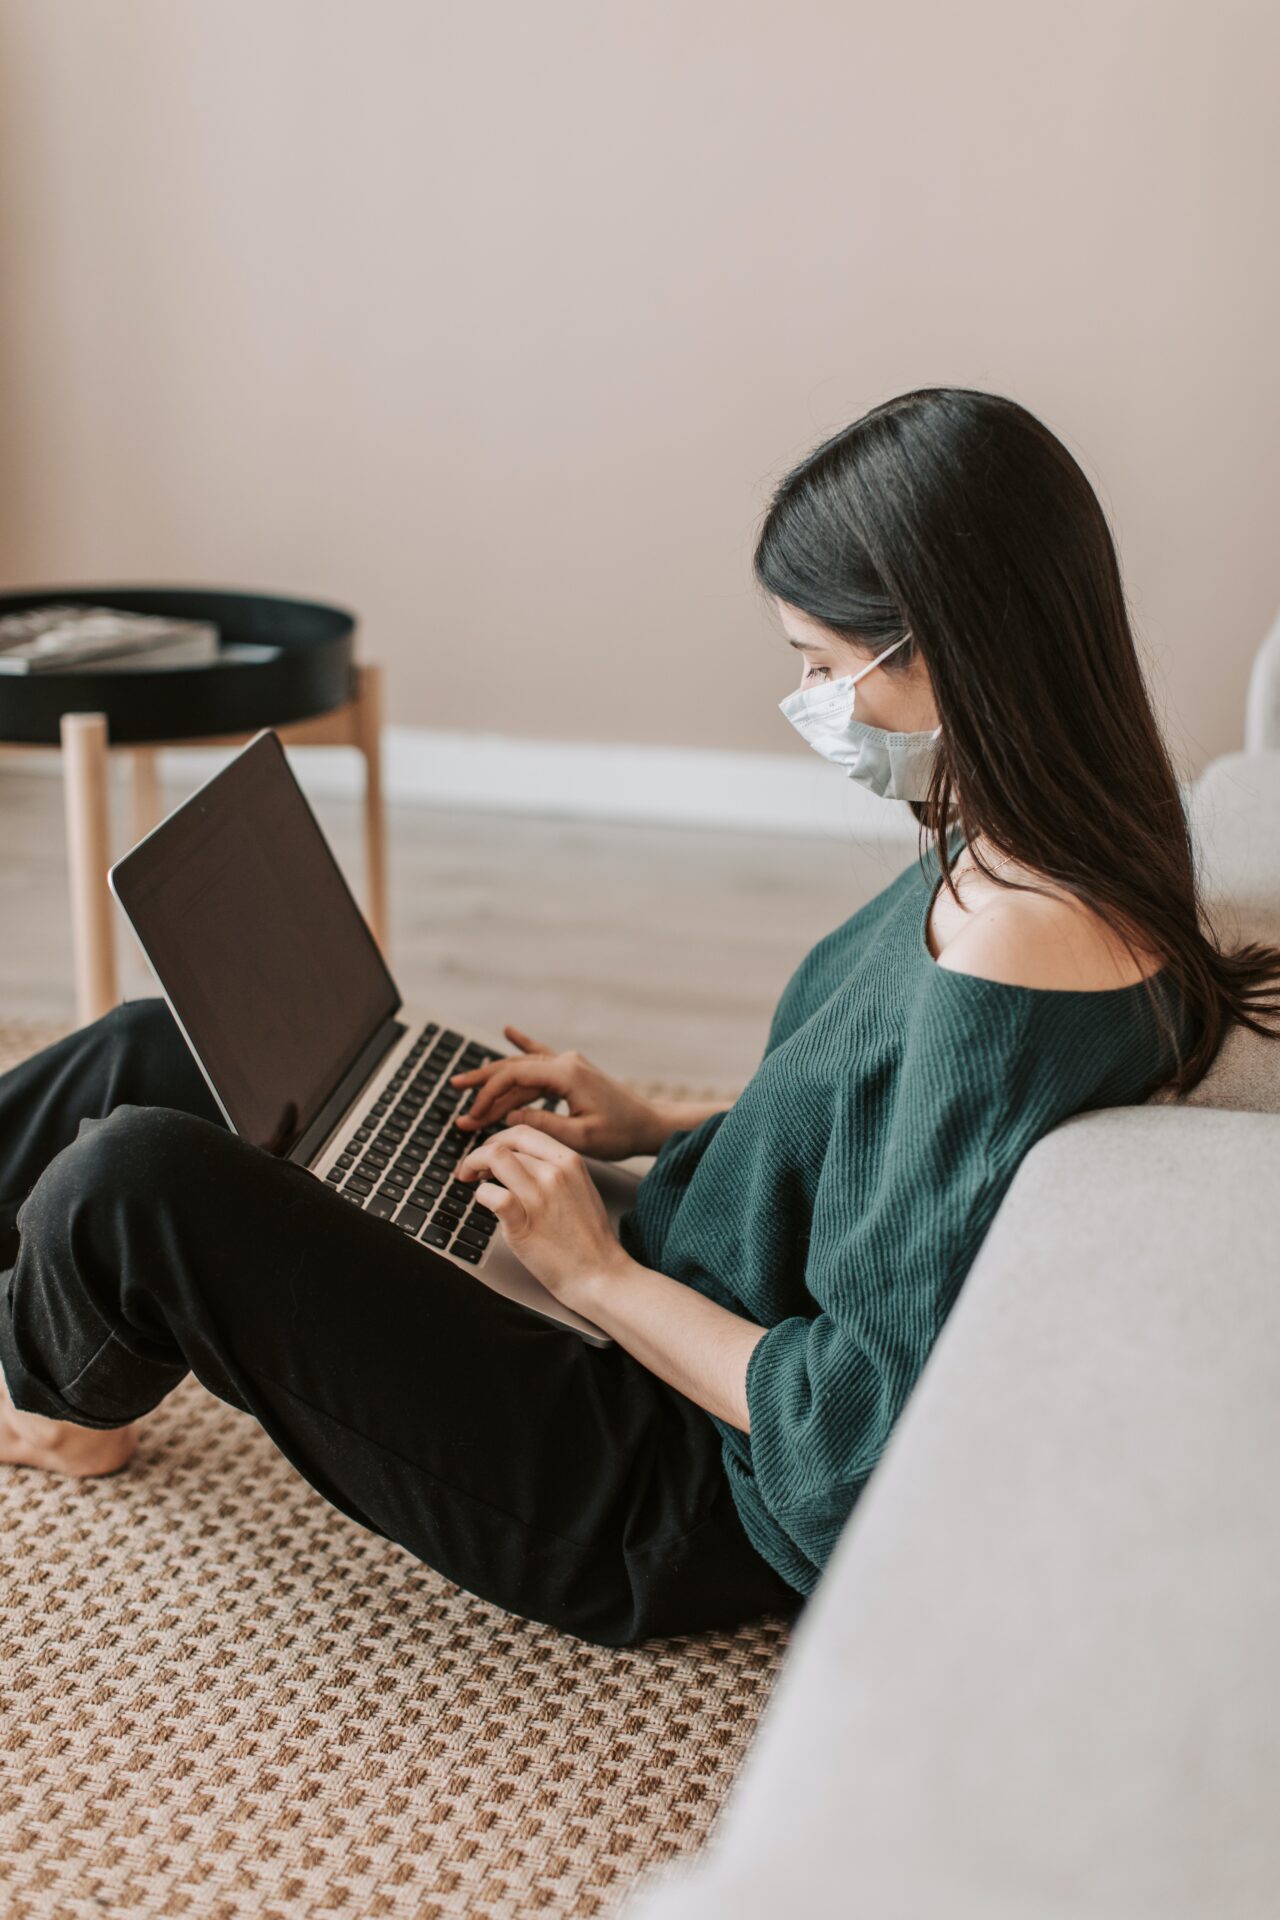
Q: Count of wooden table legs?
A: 3